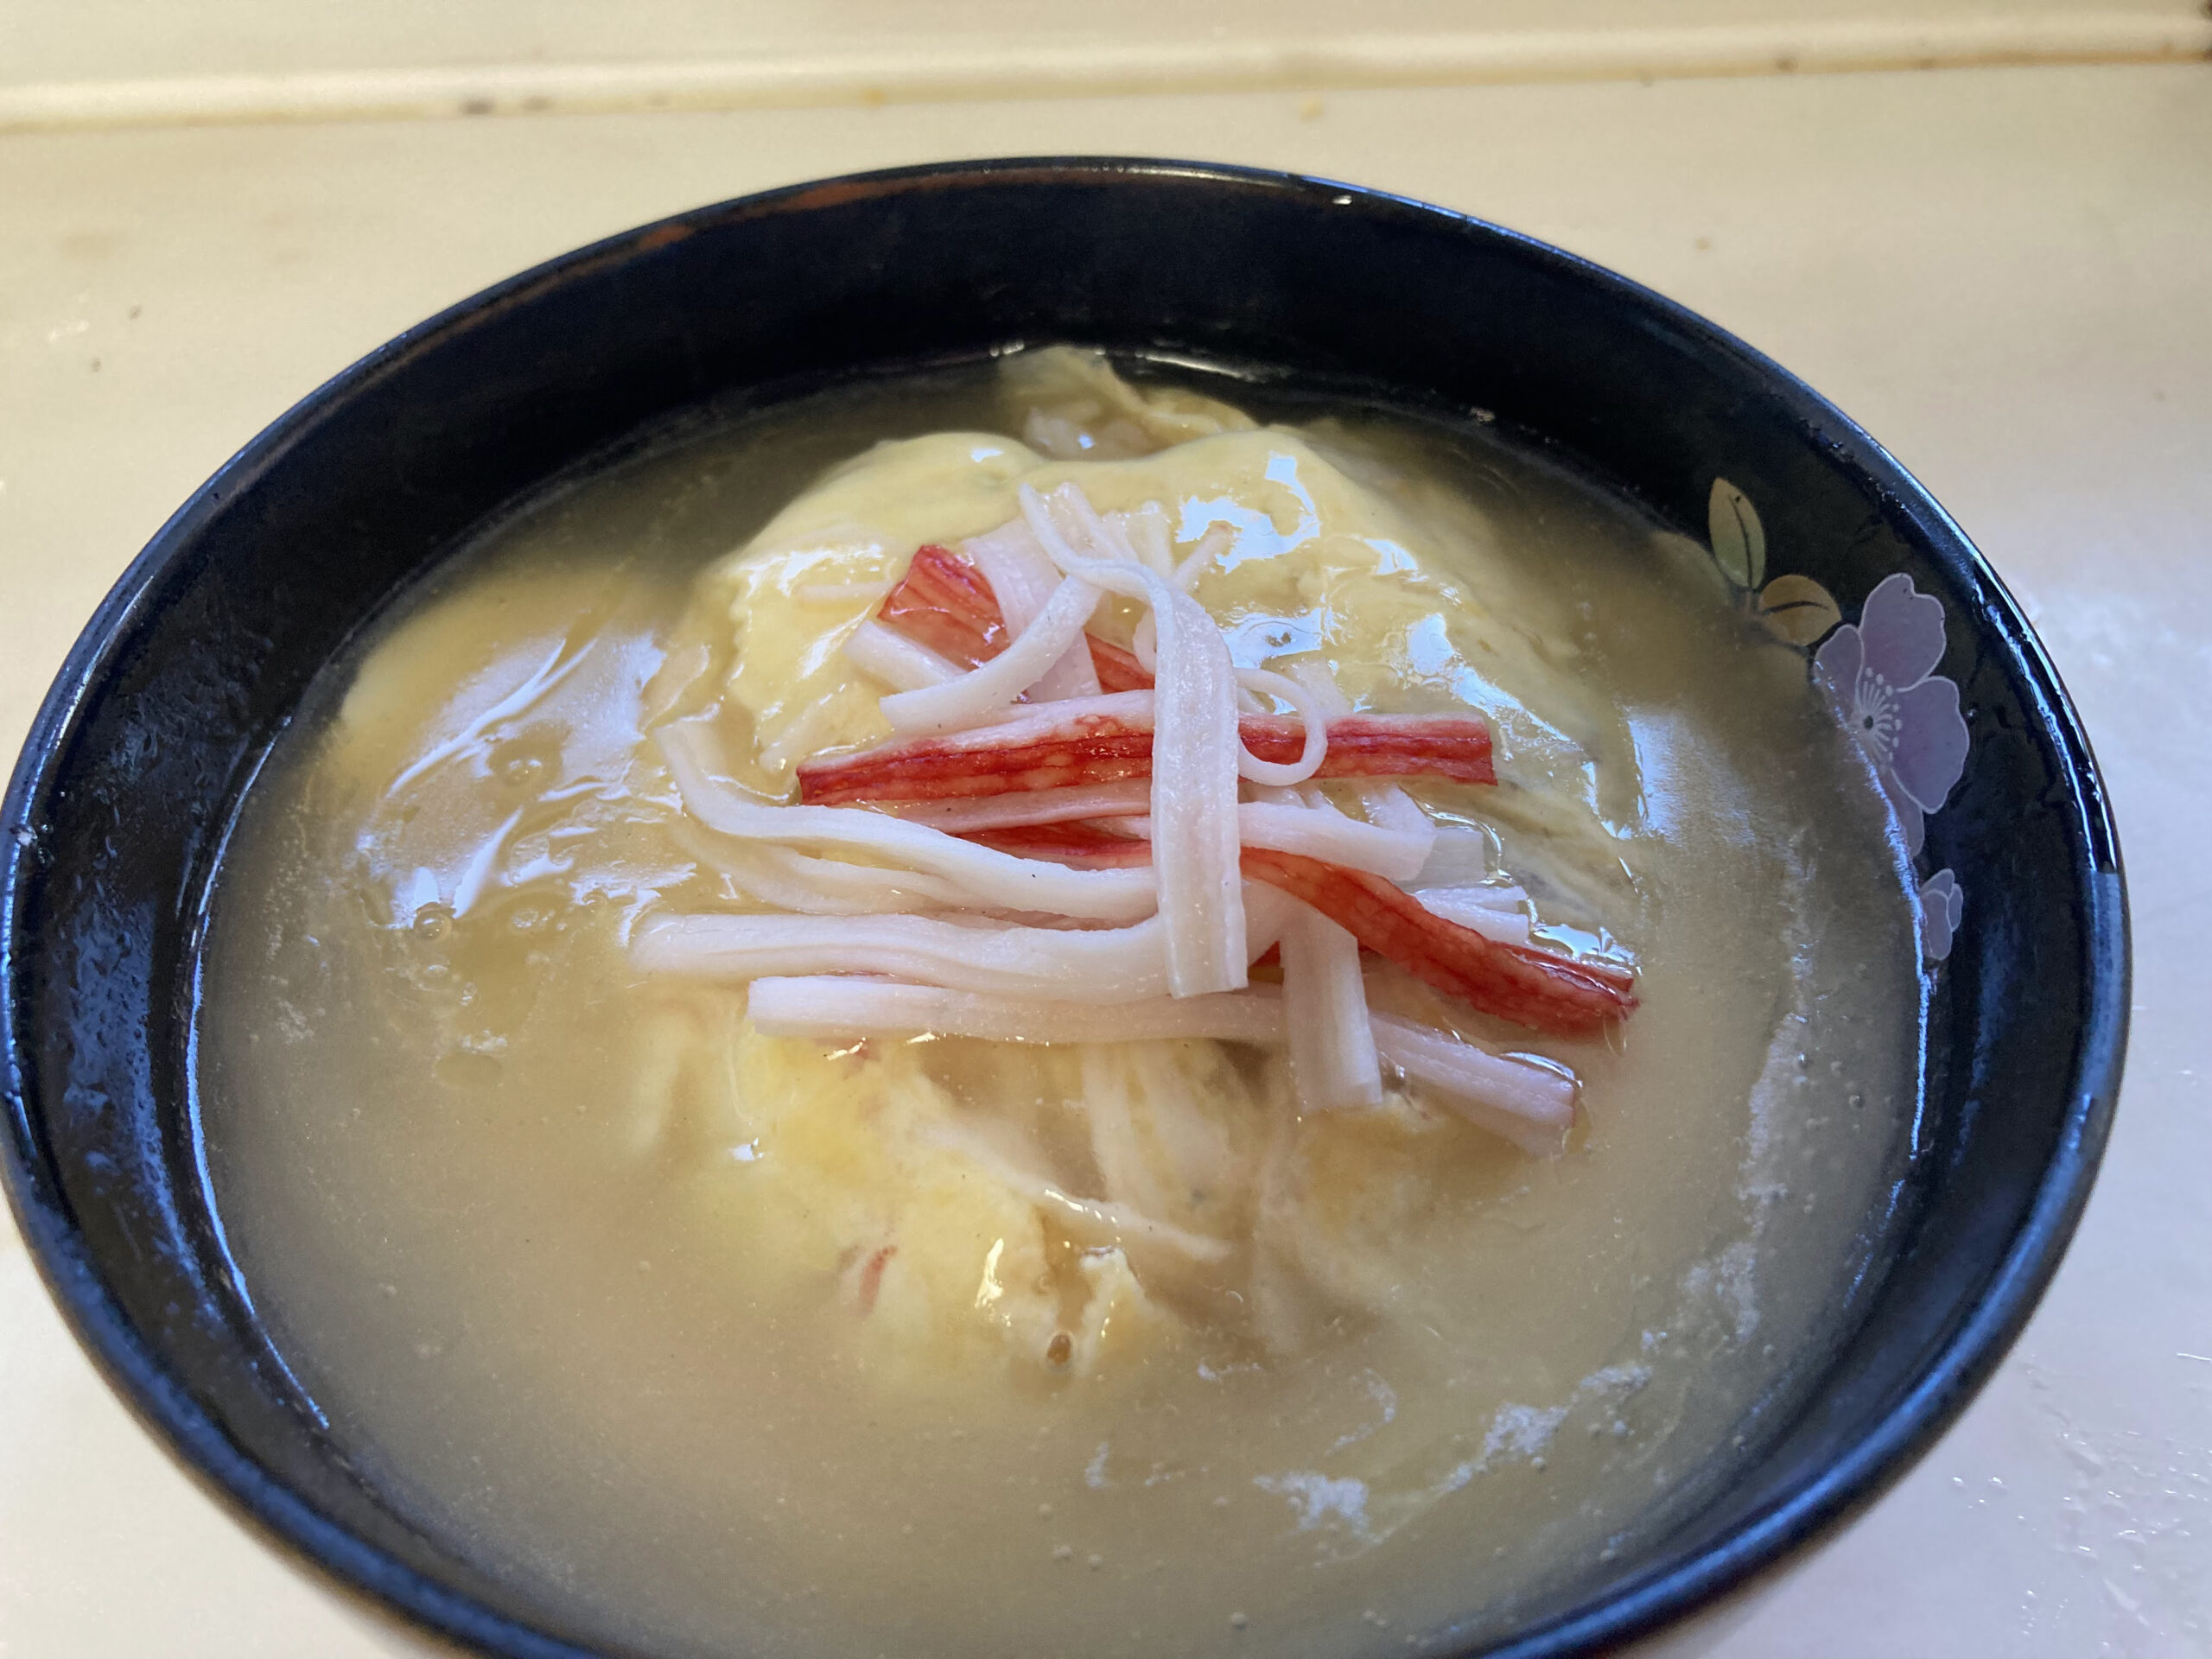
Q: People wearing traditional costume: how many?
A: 0